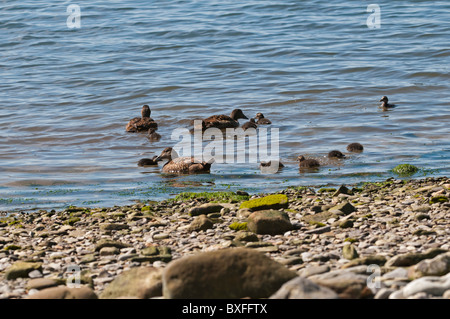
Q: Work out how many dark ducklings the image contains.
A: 9